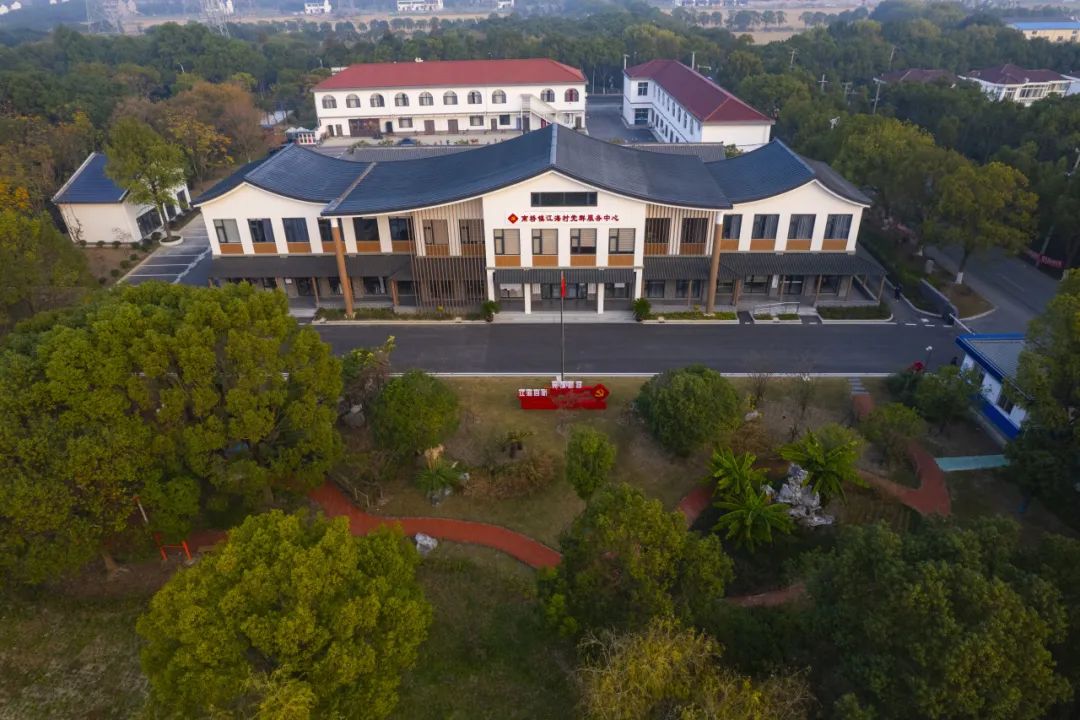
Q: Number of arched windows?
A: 10